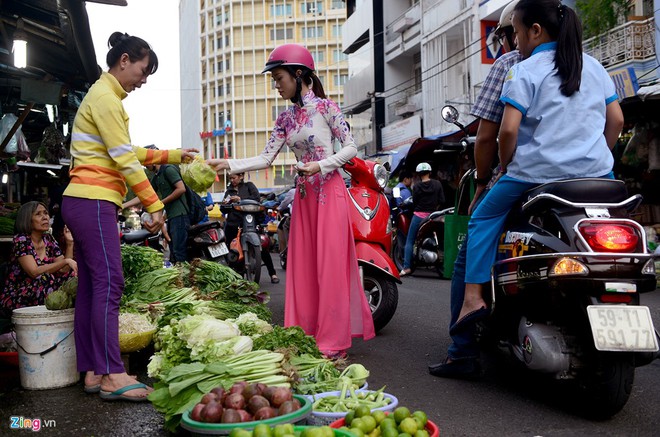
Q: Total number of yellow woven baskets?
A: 1